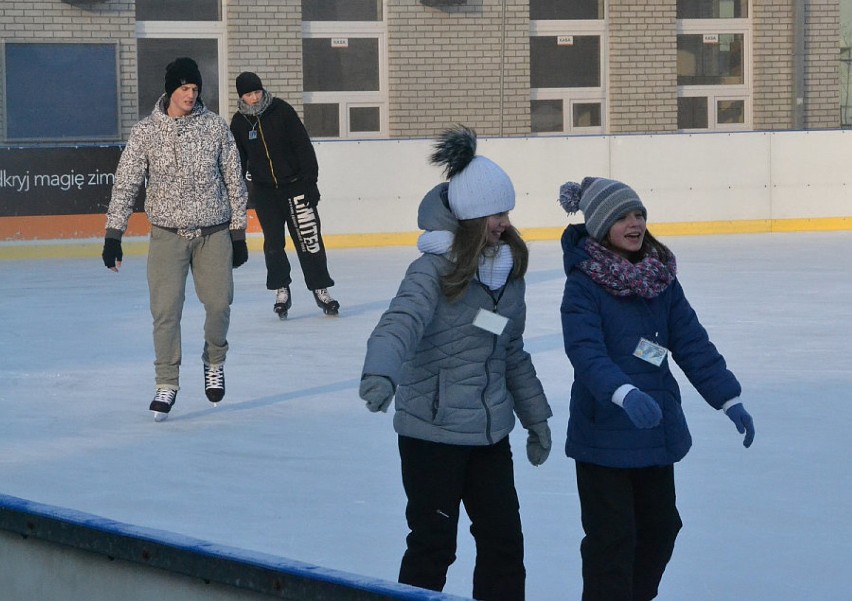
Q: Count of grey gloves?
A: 2